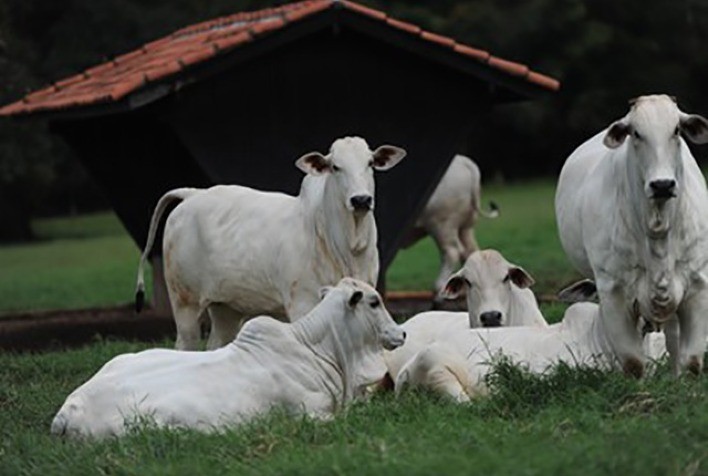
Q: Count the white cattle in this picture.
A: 6